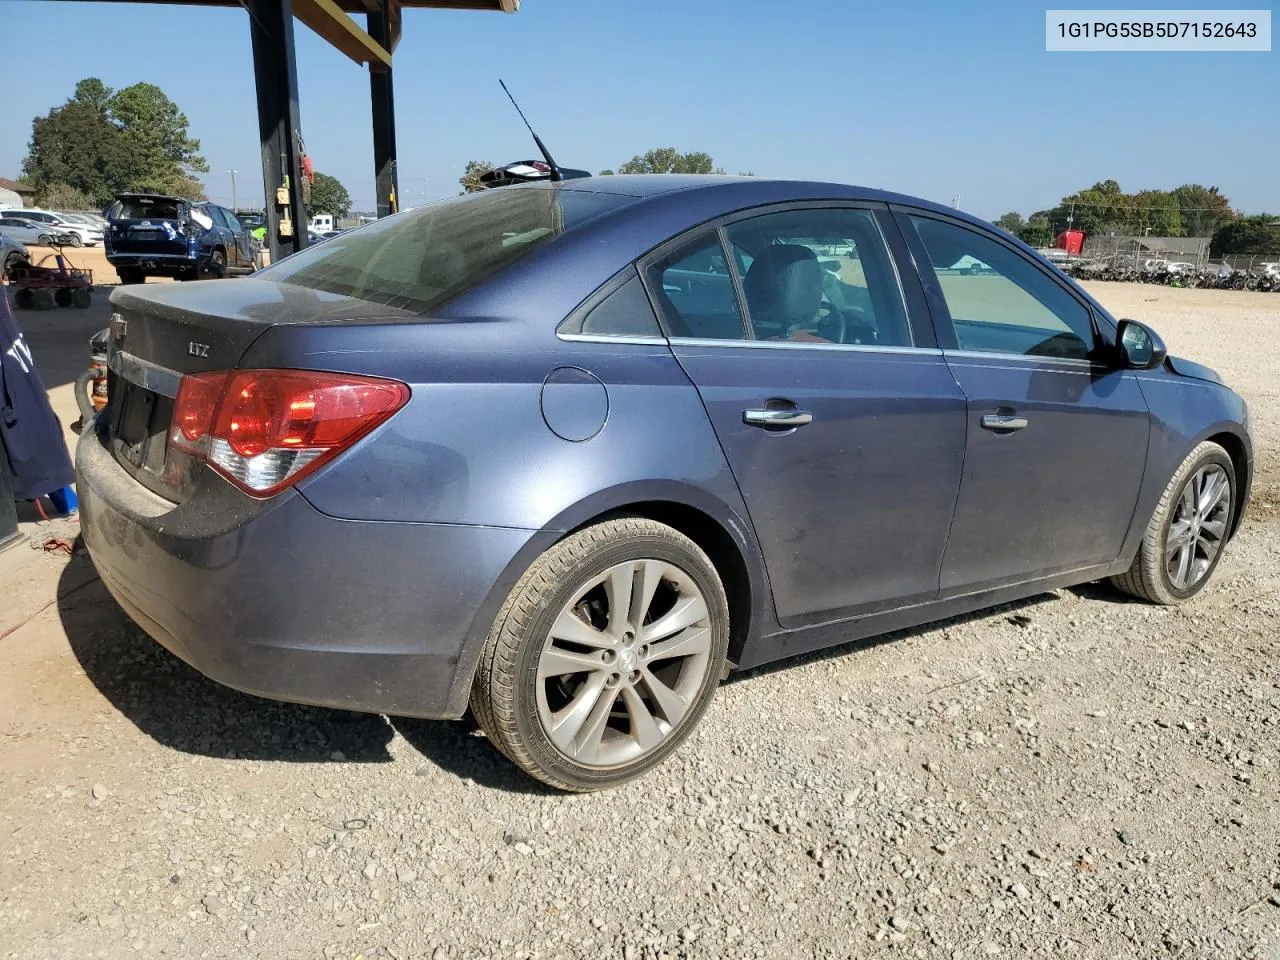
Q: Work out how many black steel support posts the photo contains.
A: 2